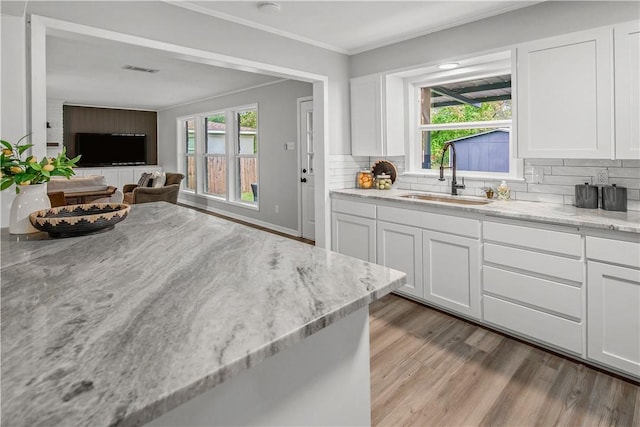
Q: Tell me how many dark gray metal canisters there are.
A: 2